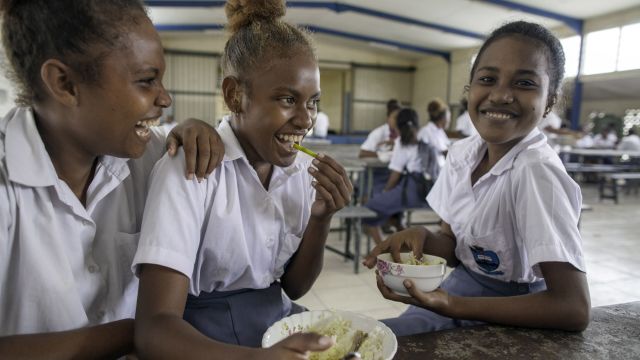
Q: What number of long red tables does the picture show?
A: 0